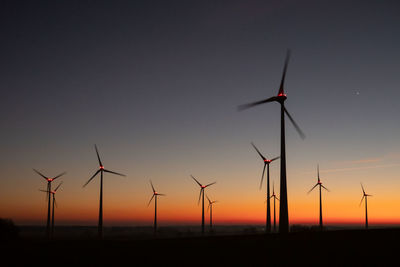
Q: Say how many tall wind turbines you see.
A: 11